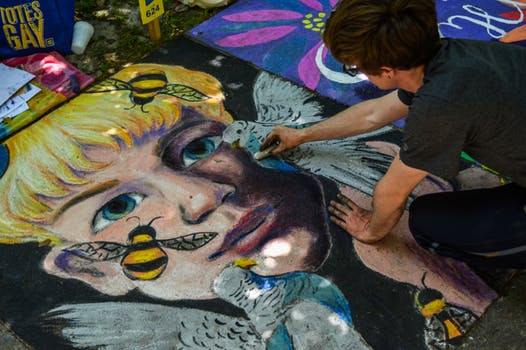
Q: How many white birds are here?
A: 2